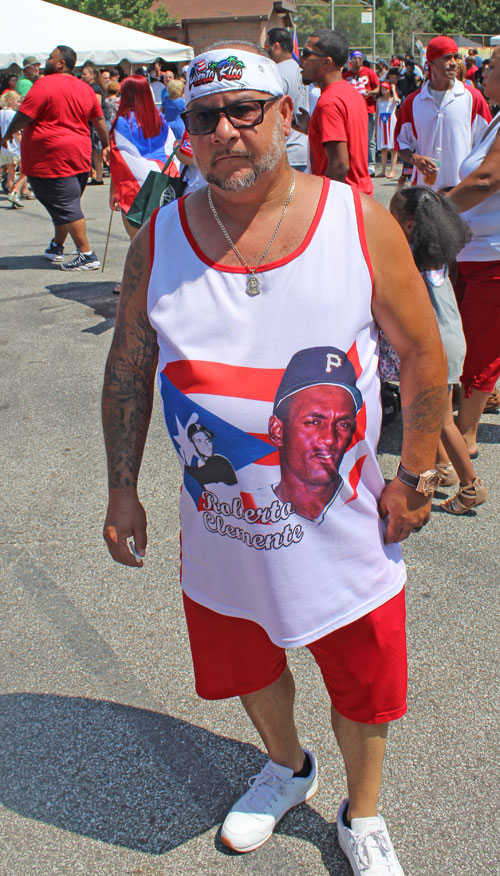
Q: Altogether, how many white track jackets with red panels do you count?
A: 1